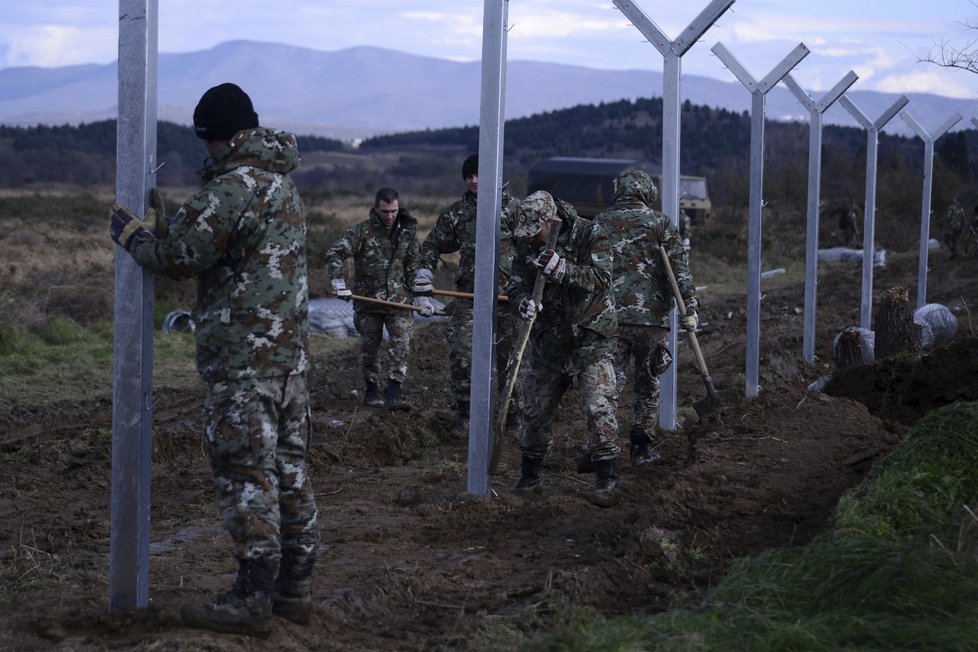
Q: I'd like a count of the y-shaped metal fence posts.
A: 5